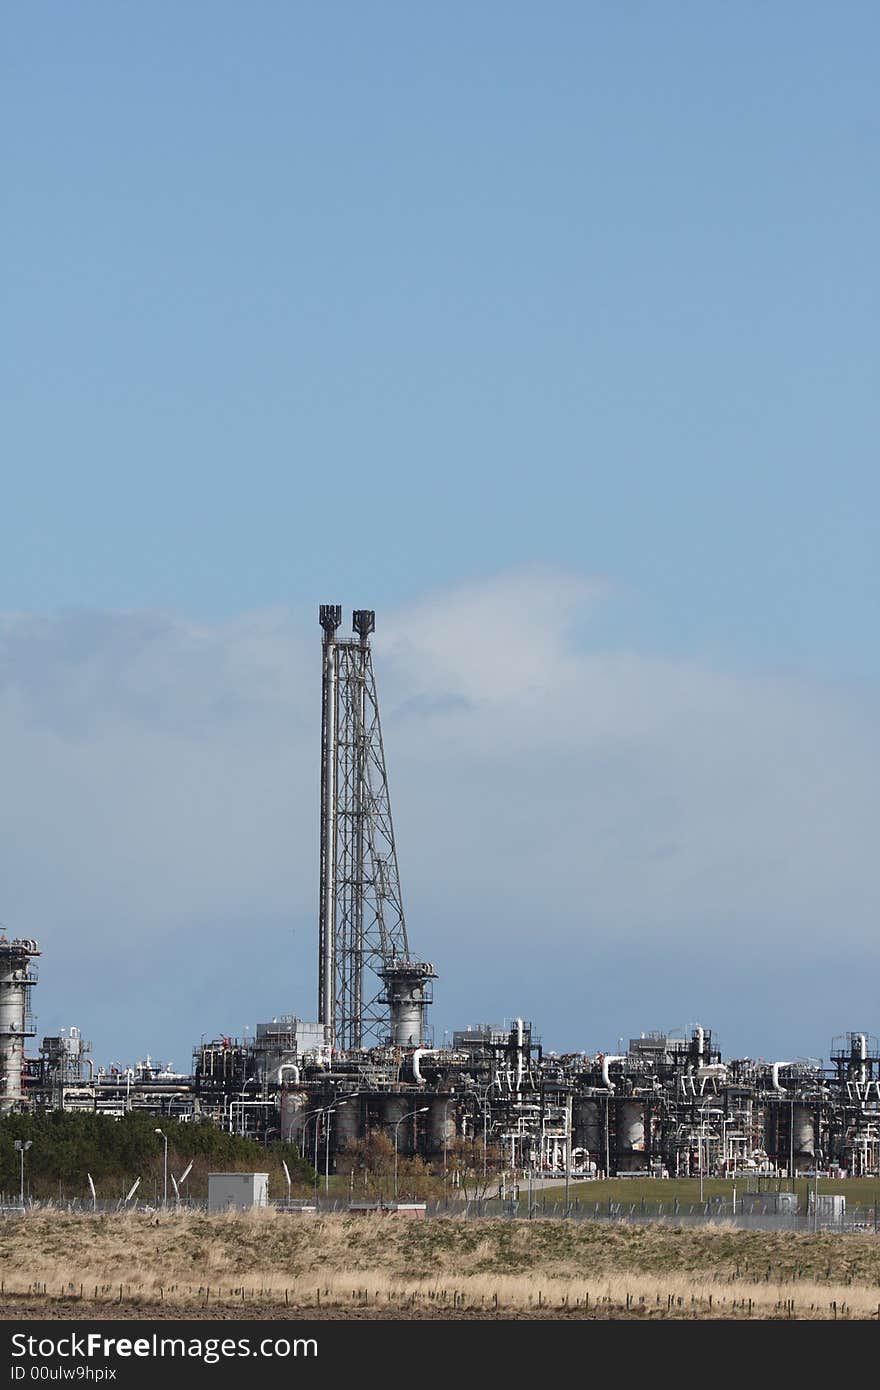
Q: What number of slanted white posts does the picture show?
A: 5